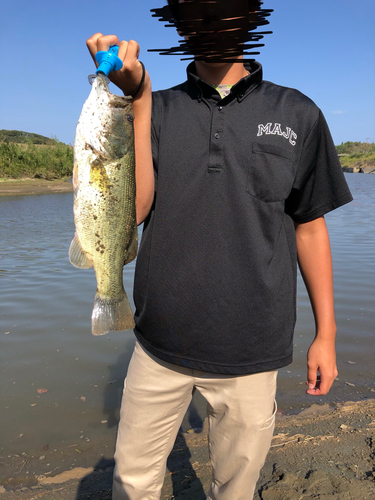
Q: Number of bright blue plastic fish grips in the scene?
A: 1